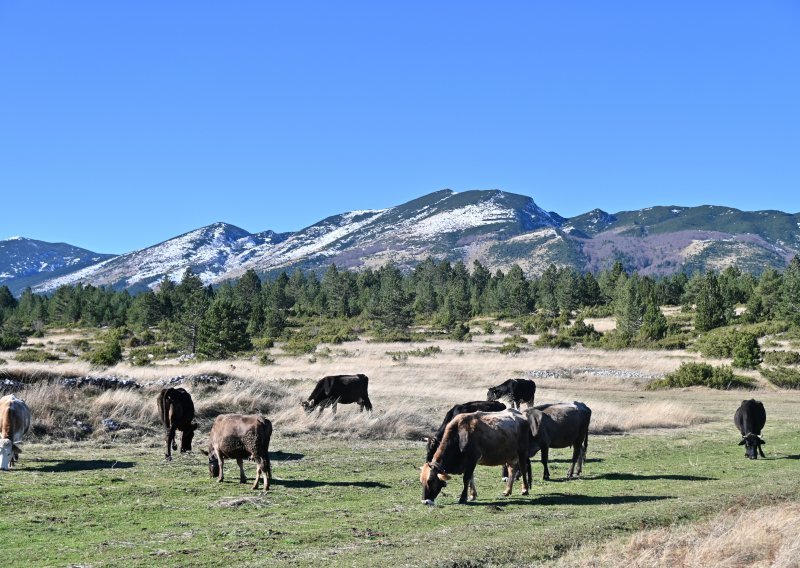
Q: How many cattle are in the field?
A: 9